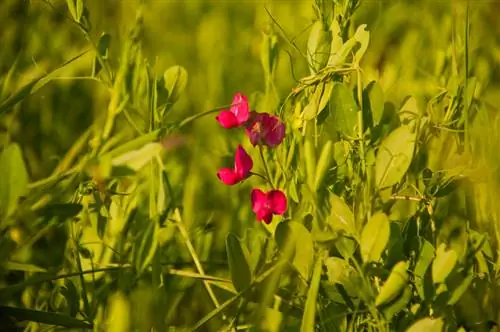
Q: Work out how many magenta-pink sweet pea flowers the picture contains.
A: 4